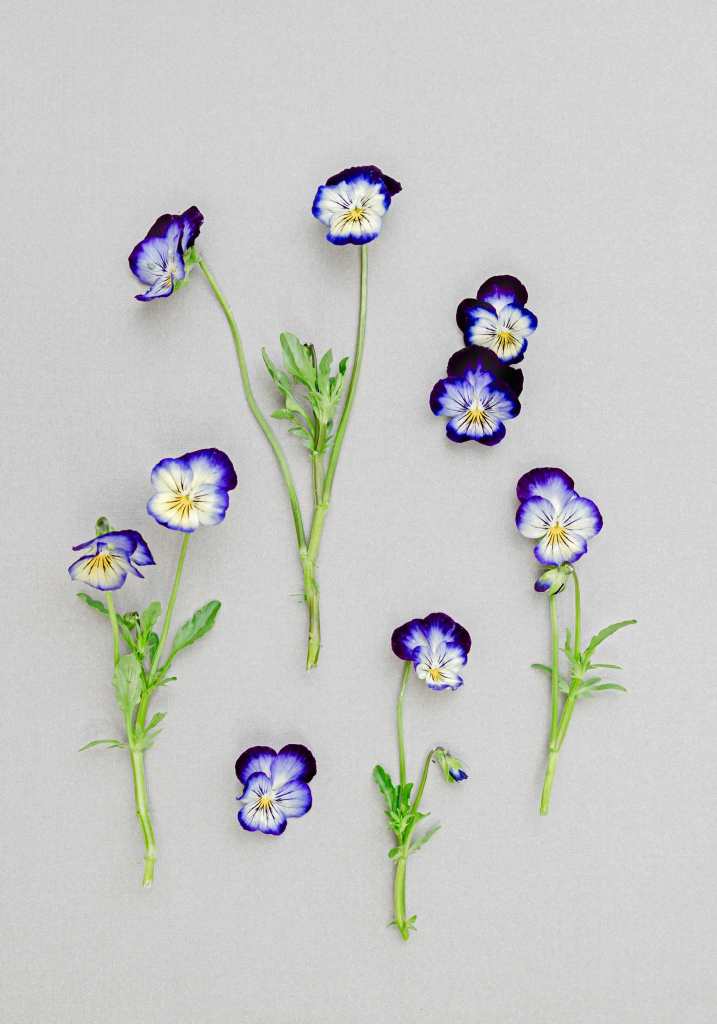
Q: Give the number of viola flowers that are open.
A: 9